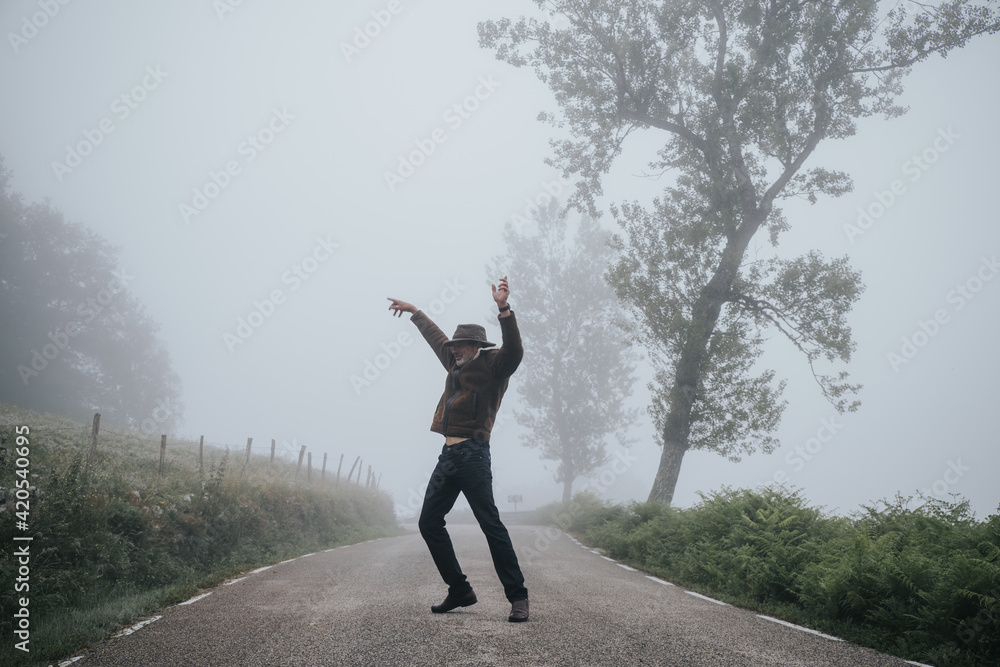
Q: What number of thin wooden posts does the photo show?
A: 14